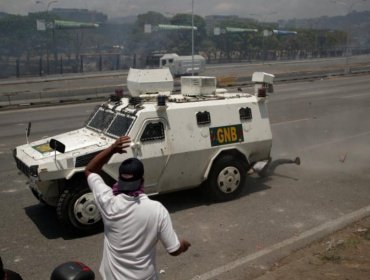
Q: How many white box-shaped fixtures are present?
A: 3